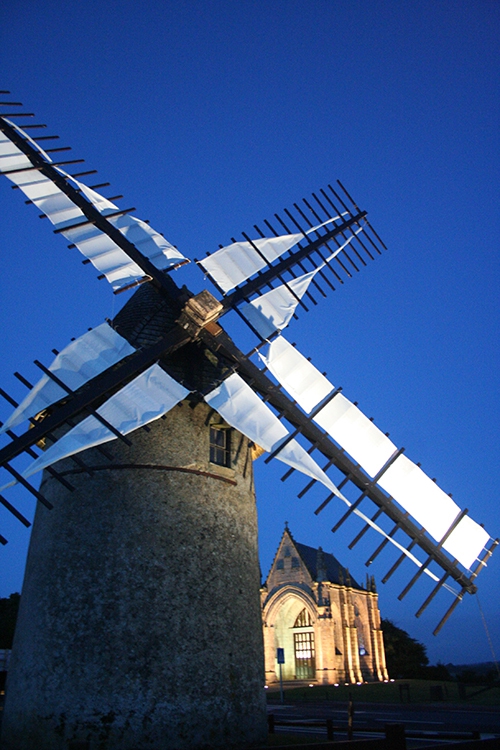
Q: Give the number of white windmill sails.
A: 8